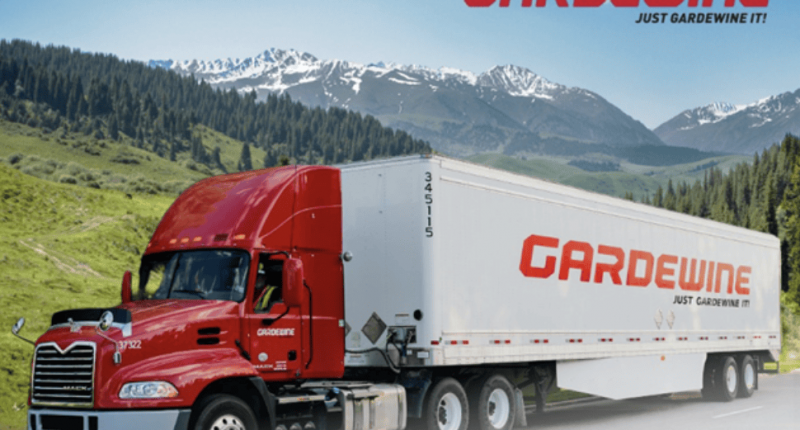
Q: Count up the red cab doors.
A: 1